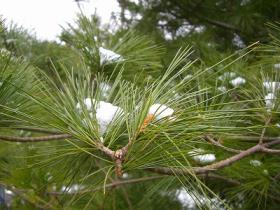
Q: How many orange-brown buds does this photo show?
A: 1